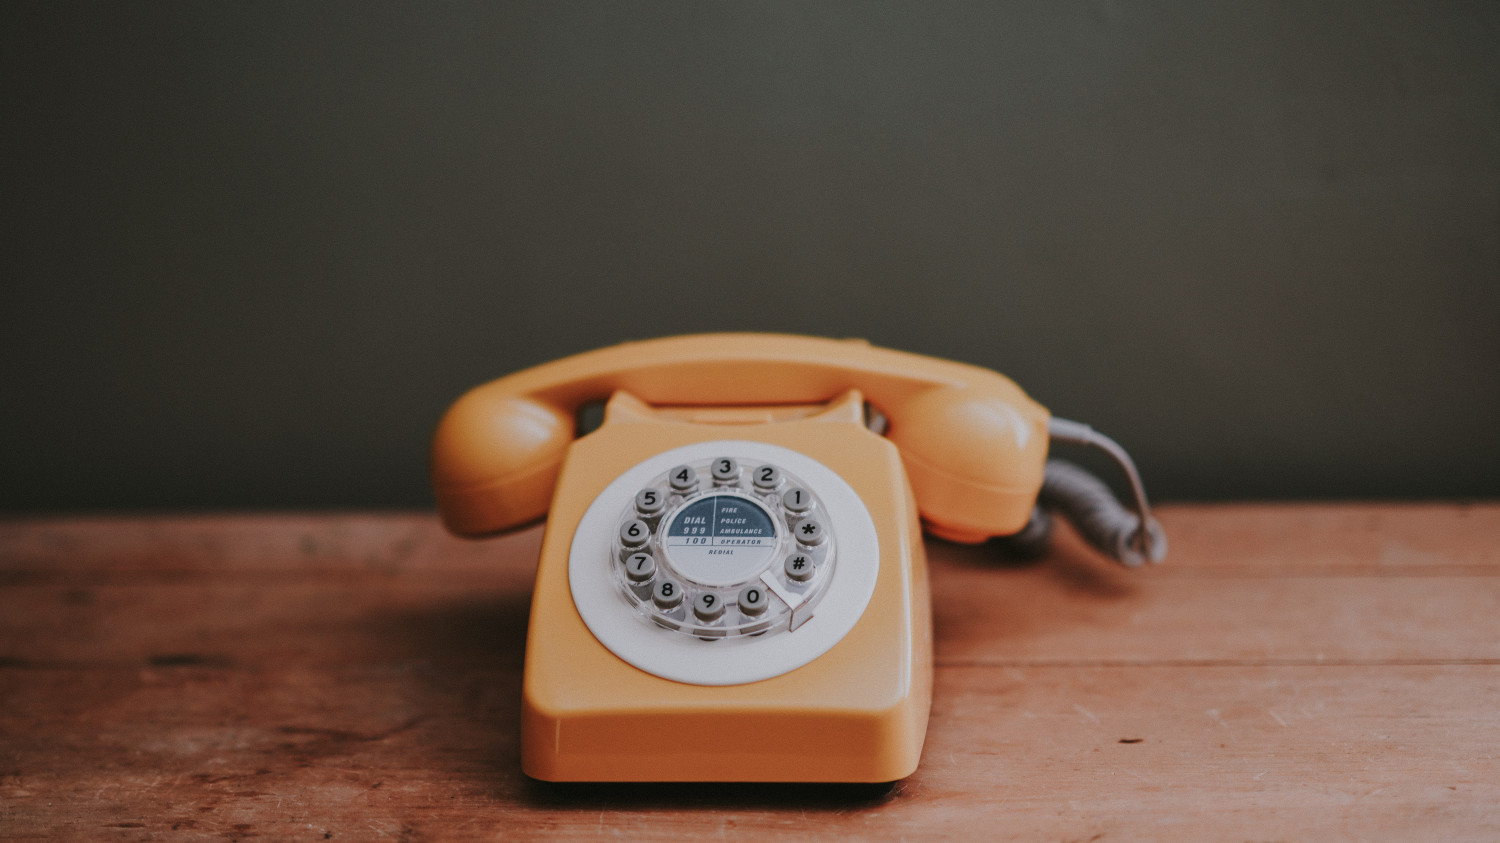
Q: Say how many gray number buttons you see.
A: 10